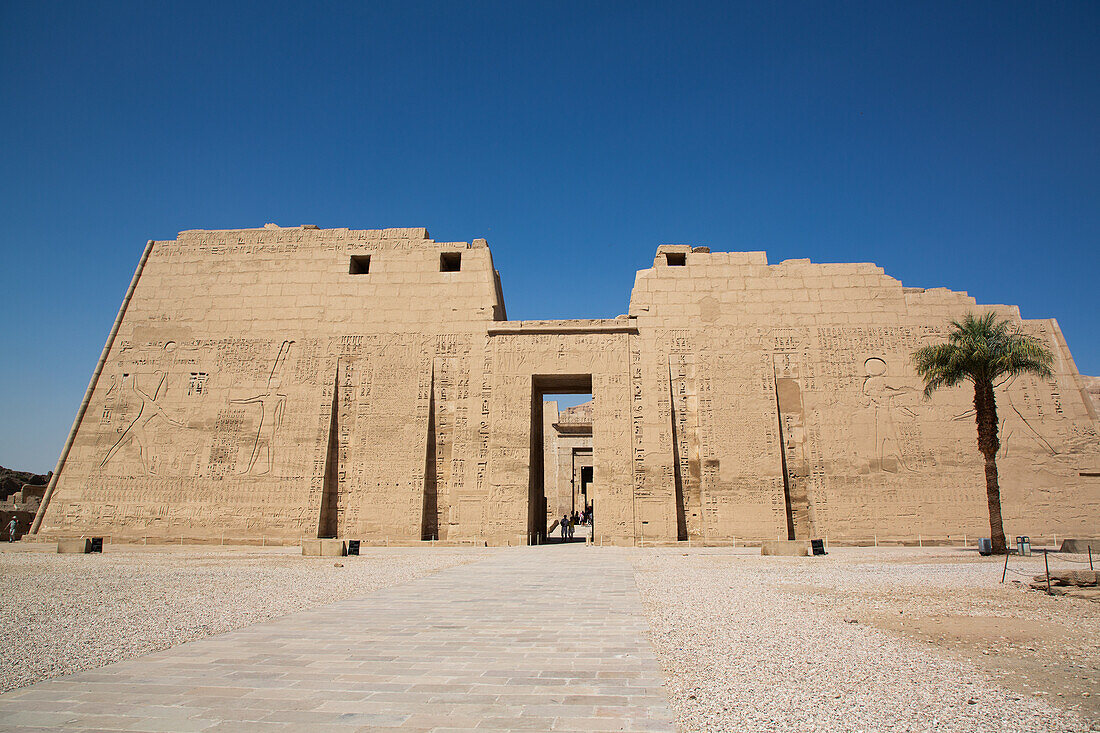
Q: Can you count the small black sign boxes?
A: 3